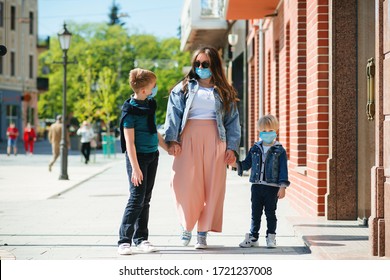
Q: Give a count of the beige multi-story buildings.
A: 1